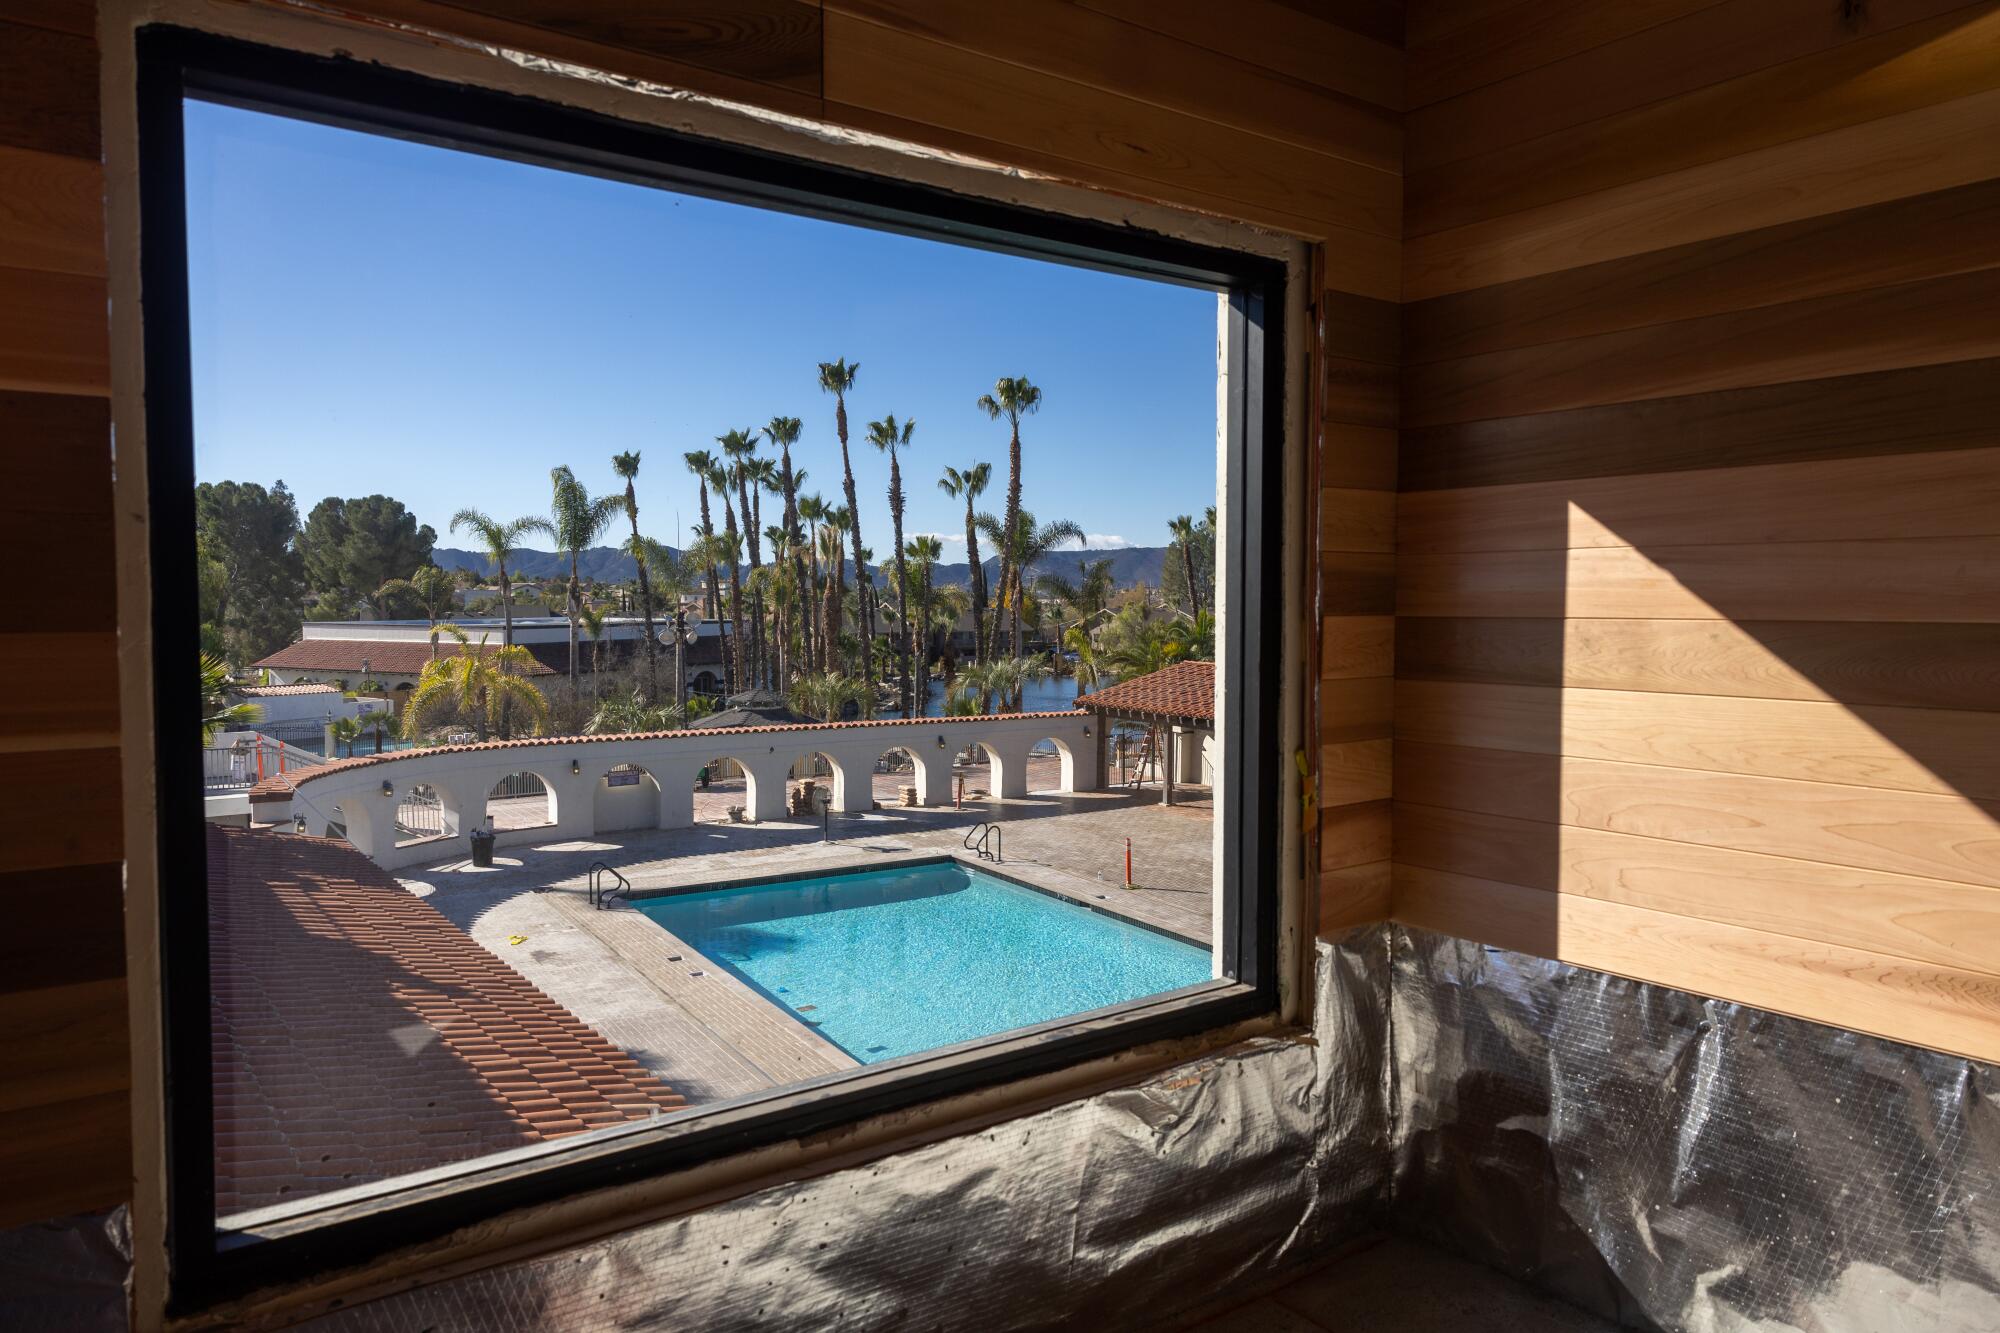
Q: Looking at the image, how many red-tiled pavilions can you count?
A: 1